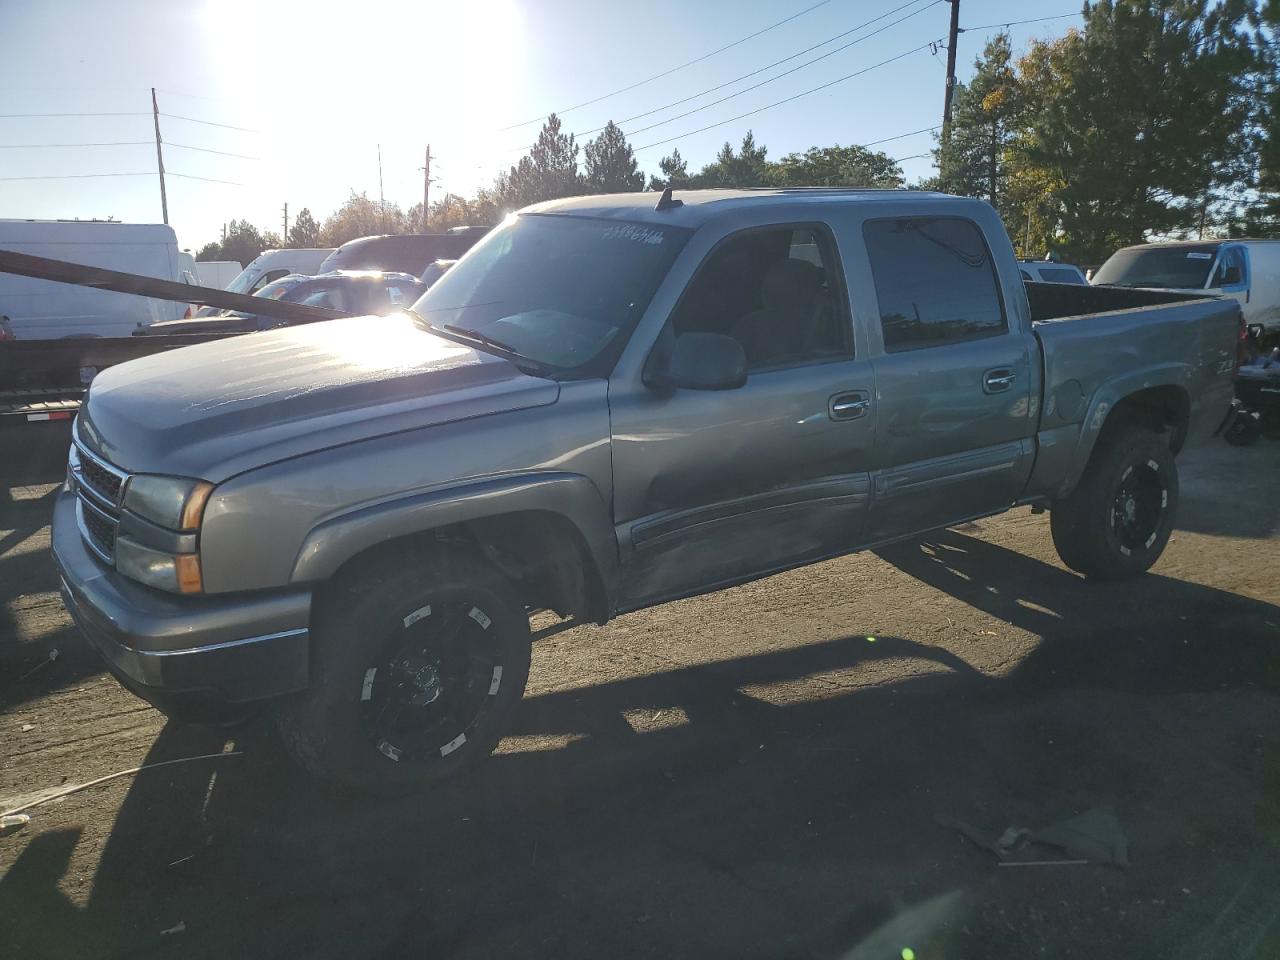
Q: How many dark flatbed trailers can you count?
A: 1